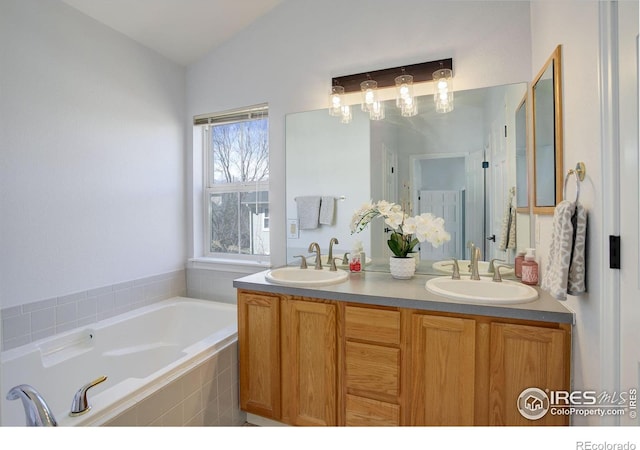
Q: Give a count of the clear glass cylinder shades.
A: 4